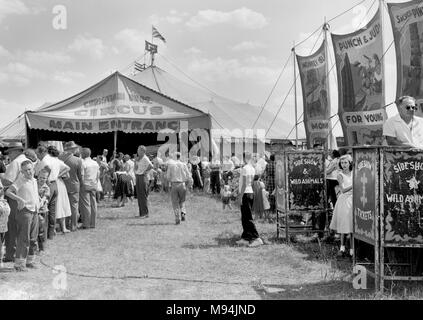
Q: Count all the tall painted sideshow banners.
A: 3